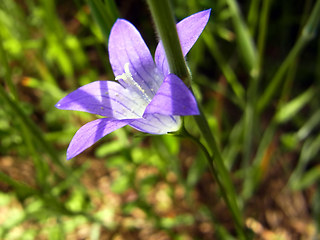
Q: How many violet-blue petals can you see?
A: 5